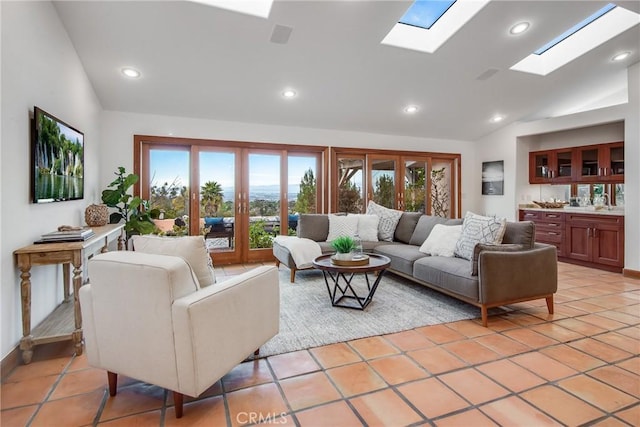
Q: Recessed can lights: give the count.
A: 6